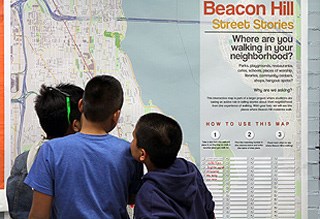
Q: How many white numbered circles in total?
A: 3